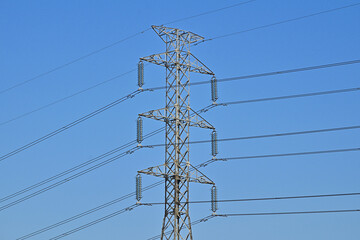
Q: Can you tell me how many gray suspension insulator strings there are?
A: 6